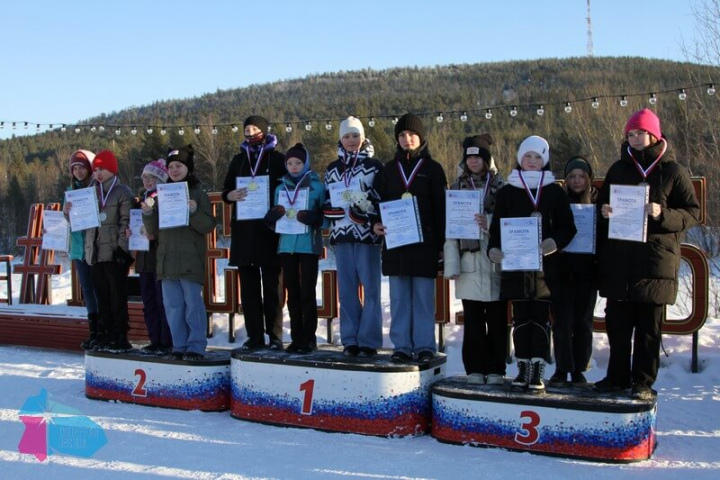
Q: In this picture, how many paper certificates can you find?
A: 12